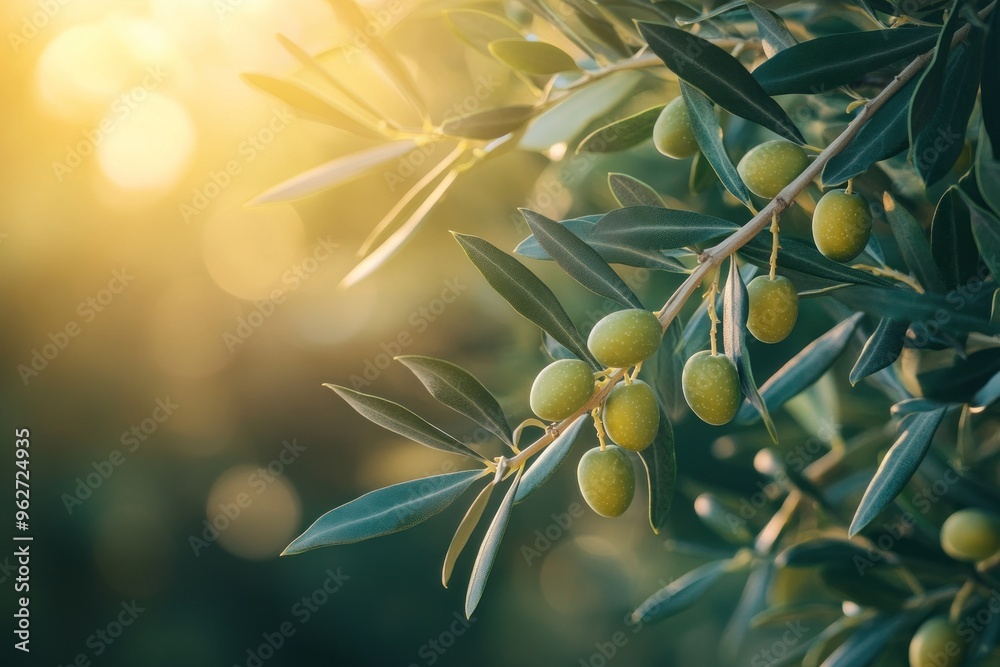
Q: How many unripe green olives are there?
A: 11